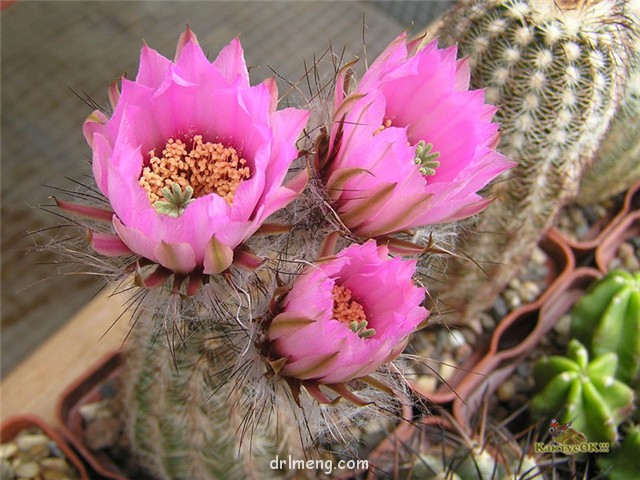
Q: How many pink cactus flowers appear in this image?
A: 3